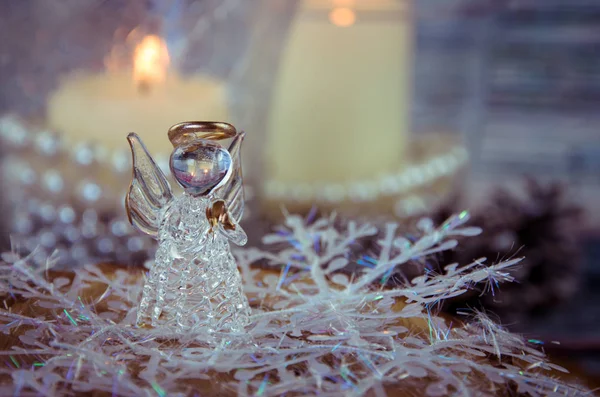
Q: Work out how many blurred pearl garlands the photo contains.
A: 2